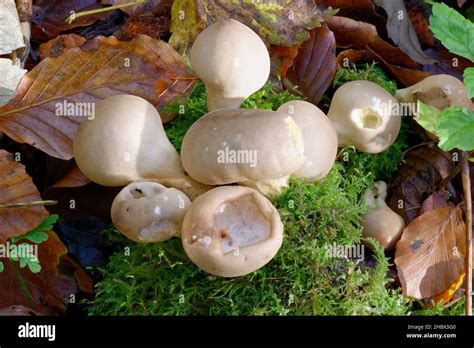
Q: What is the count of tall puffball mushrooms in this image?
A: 9